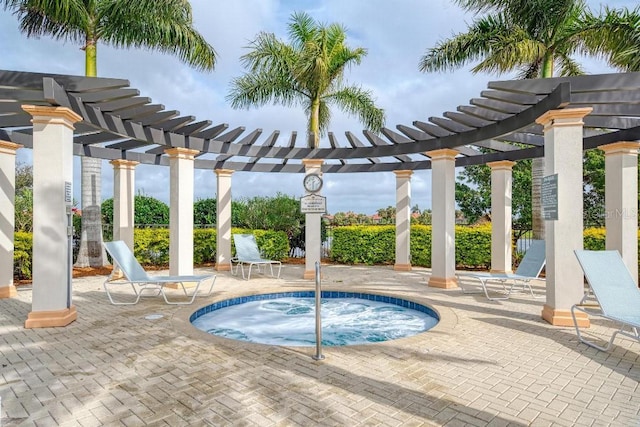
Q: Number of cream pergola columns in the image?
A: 11